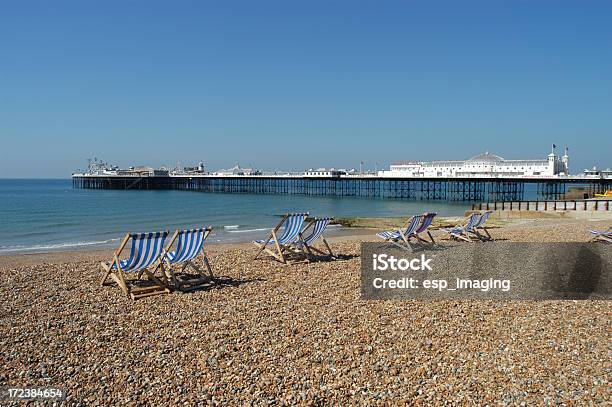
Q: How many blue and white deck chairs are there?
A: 9